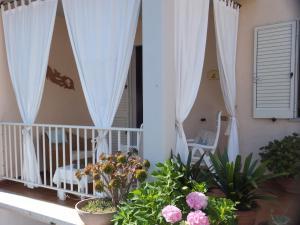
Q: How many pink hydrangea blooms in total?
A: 3